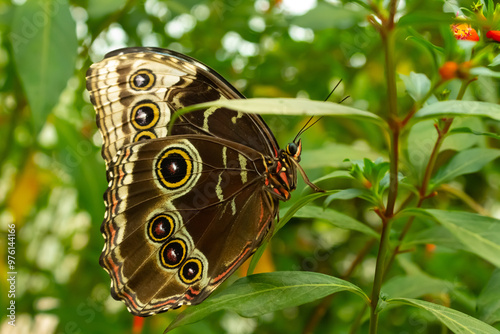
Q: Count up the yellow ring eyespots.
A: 7